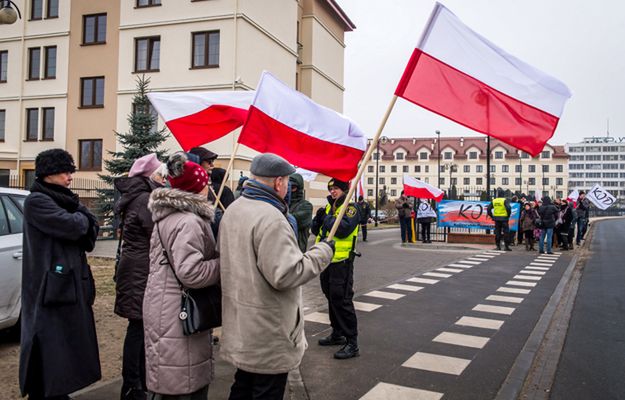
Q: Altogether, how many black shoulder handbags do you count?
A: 1